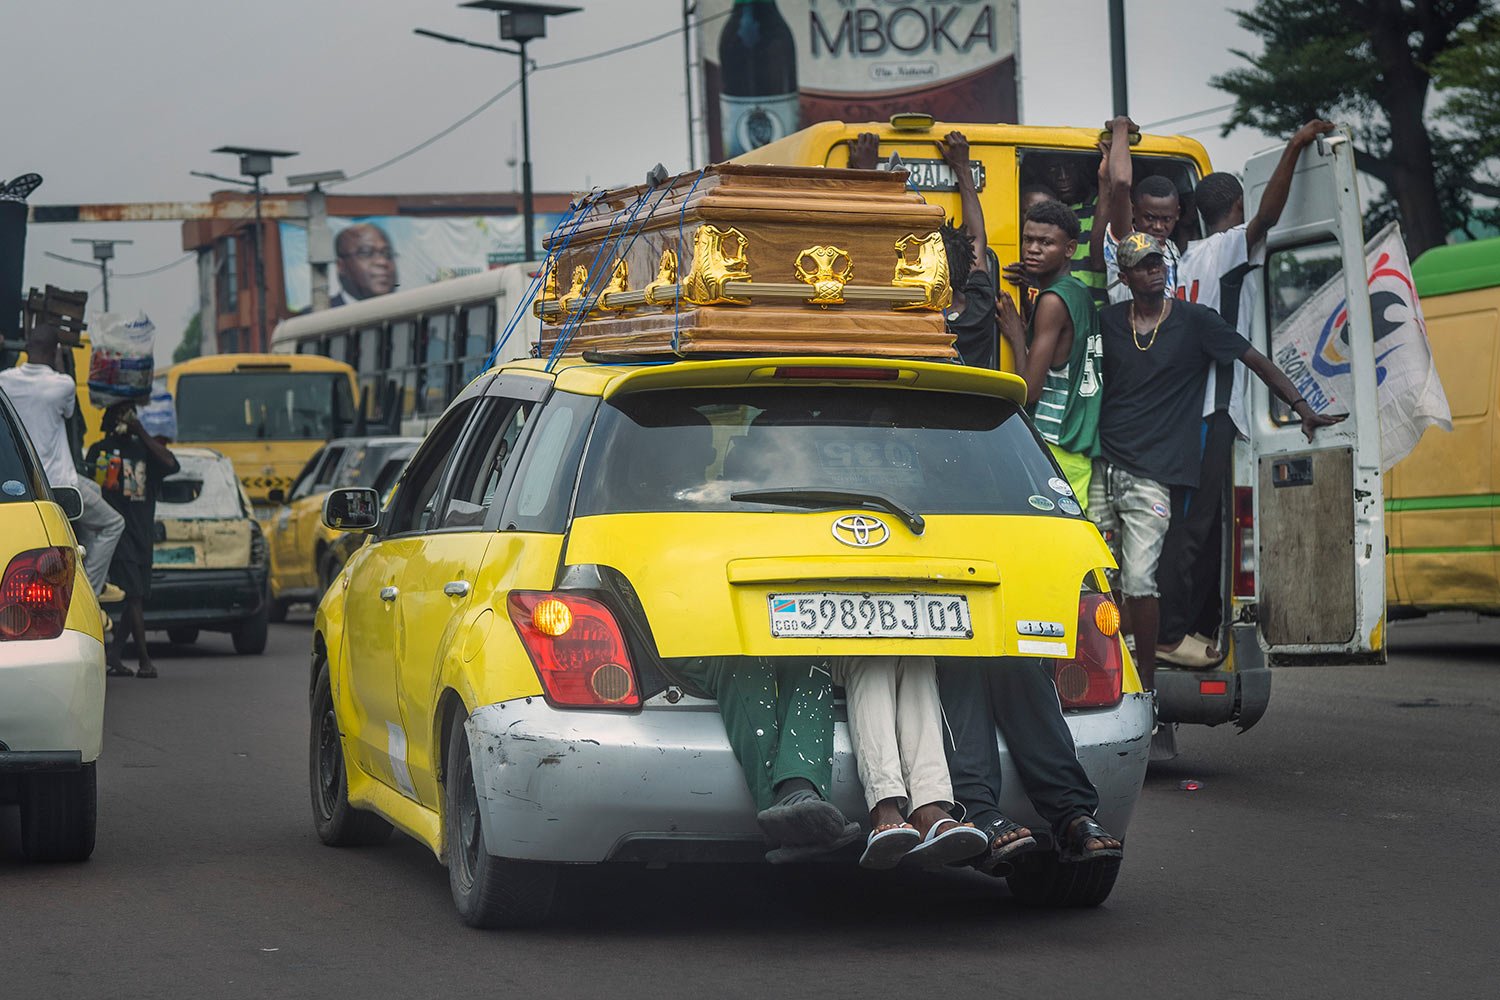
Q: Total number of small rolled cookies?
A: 0